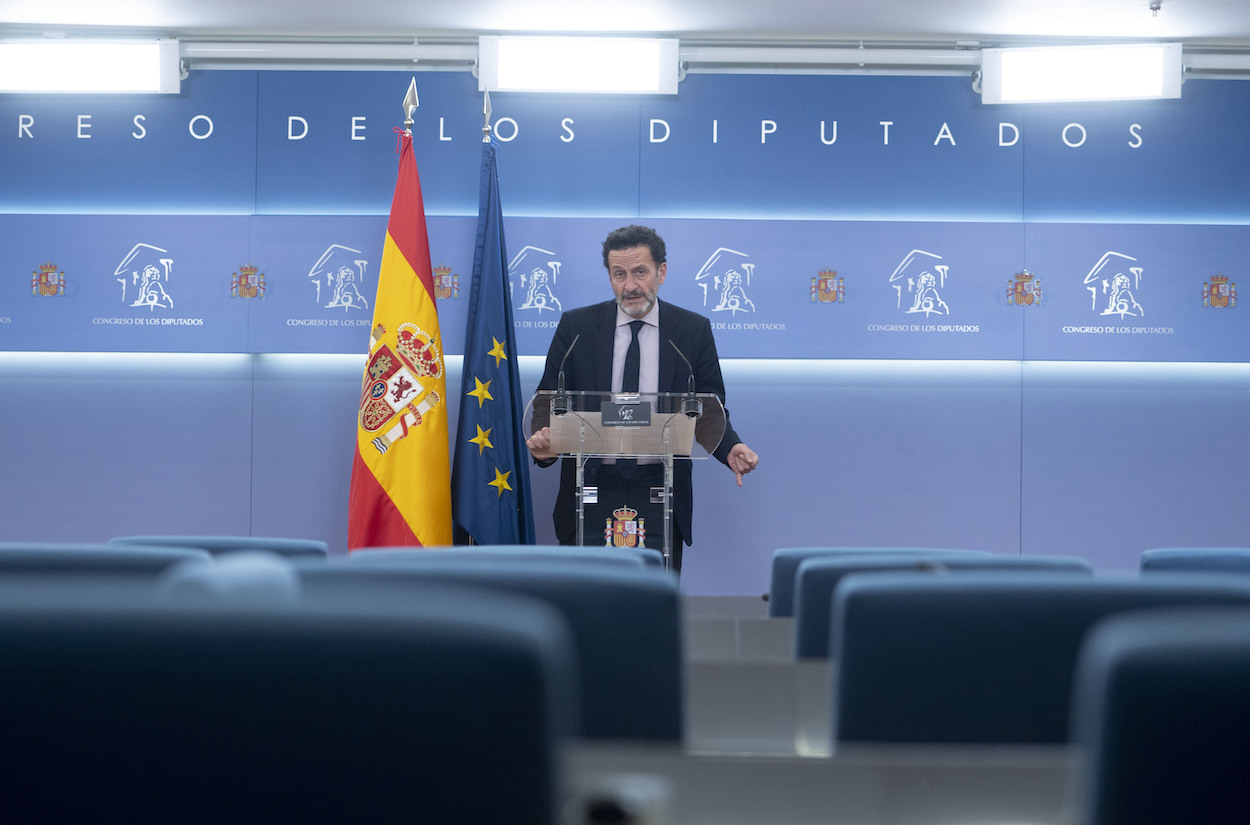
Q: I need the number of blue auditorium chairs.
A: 11